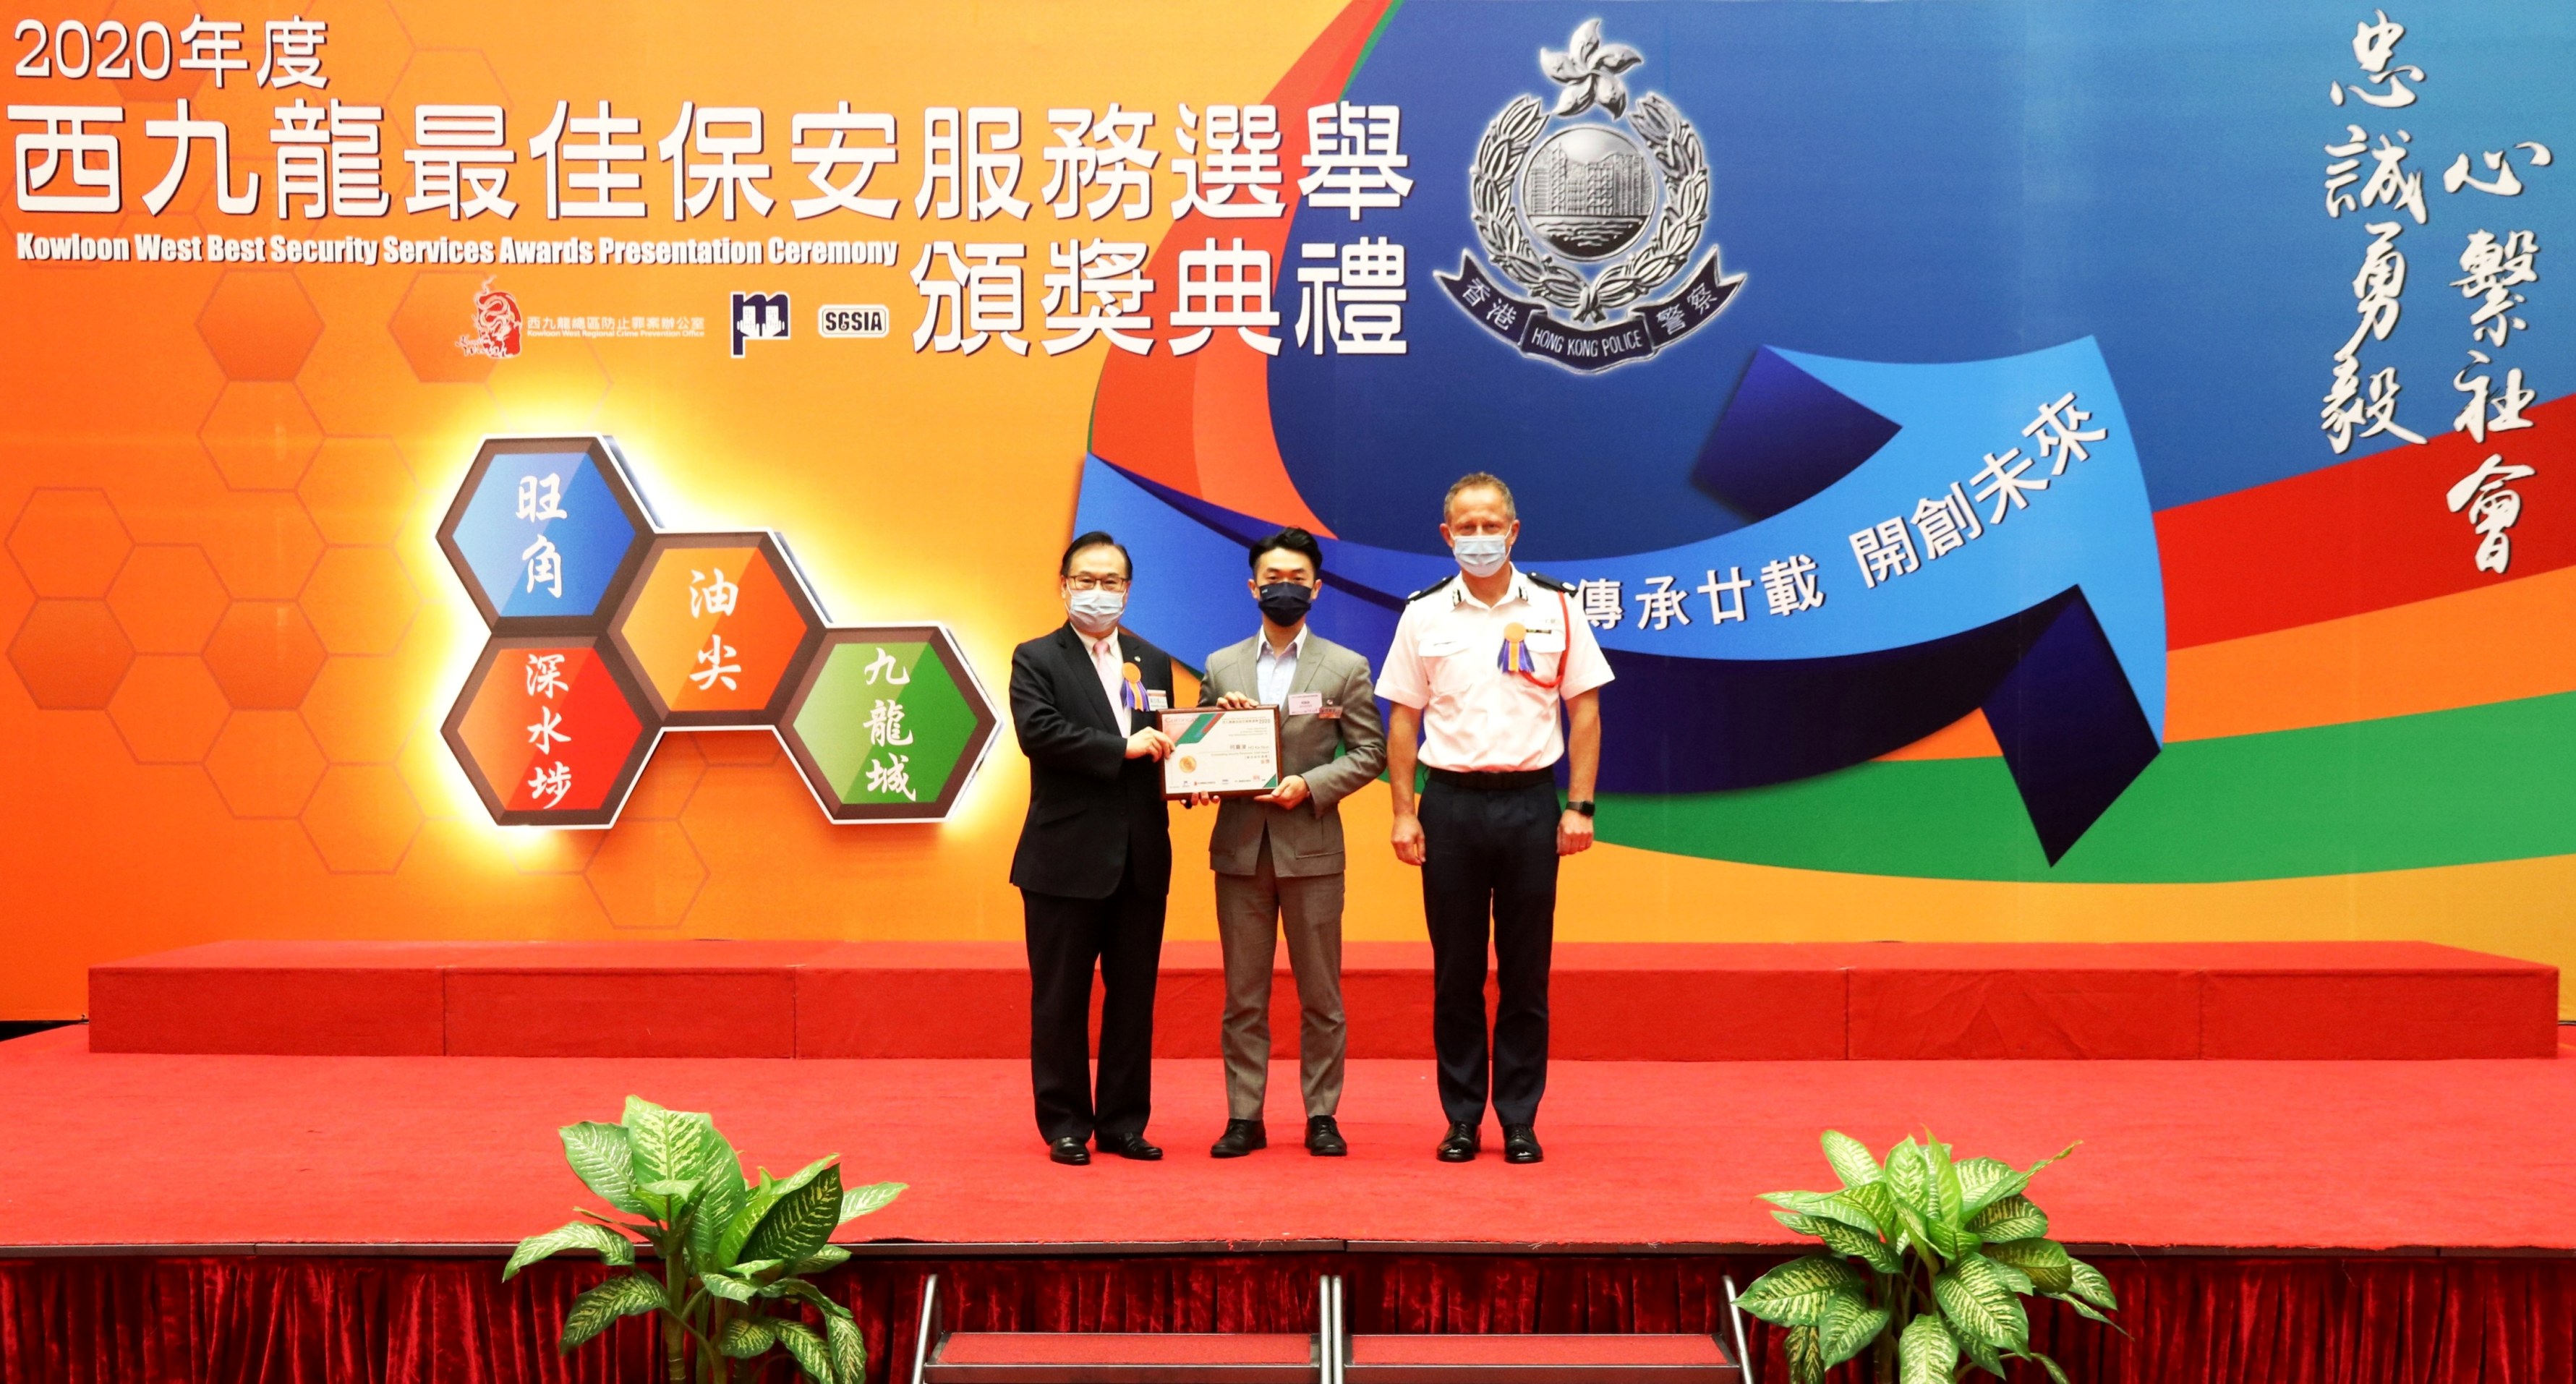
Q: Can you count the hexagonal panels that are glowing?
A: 4